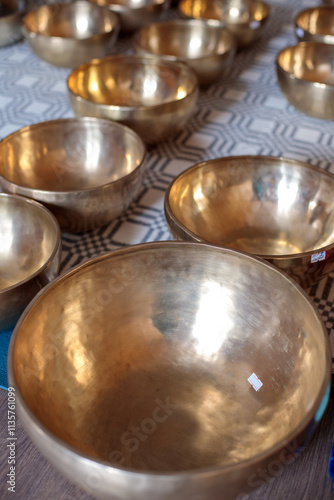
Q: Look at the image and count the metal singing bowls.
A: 12